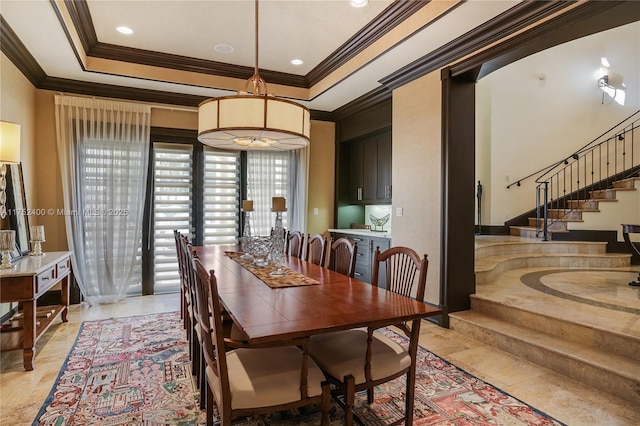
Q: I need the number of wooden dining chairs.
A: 10